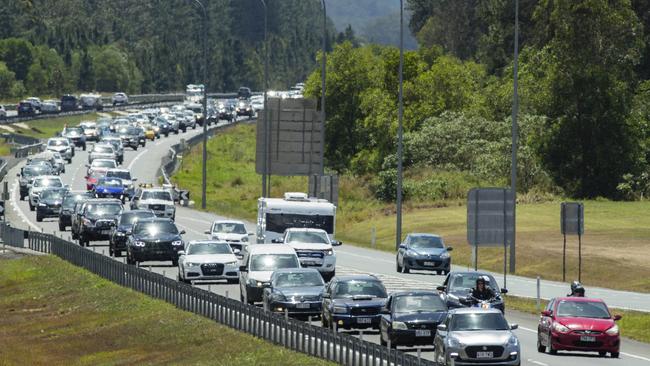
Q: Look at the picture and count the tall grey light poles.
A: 5